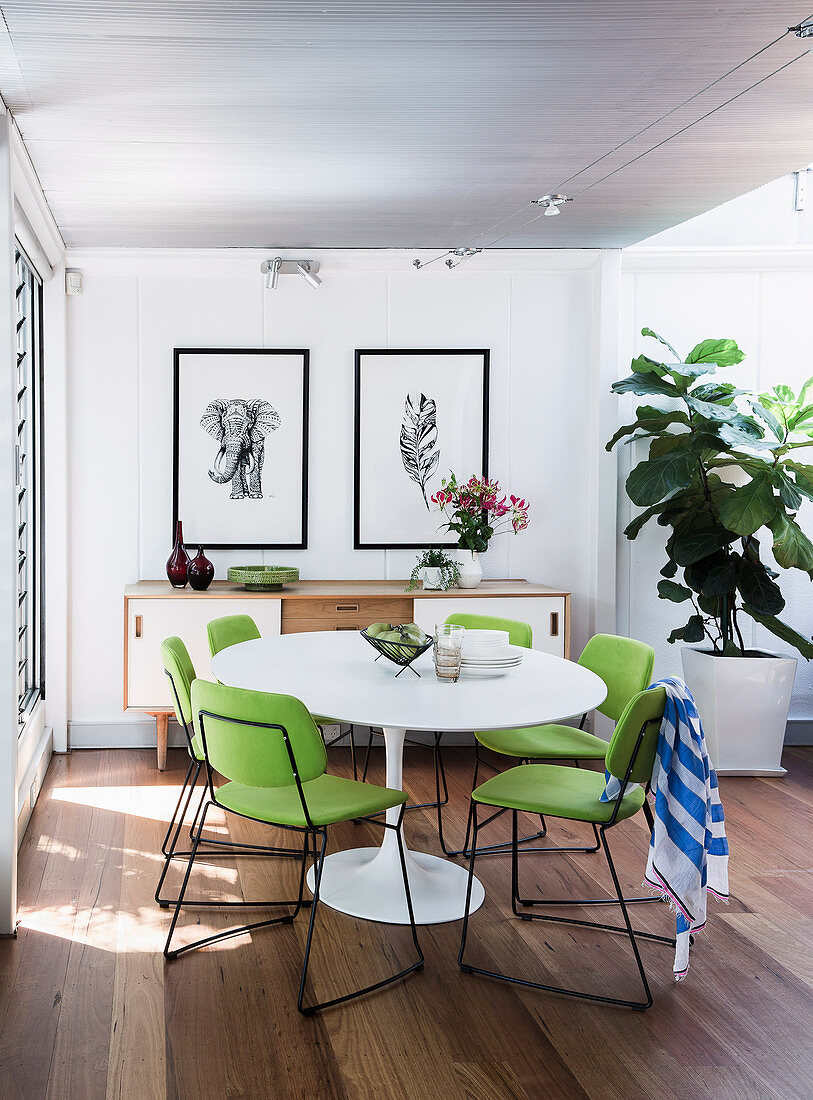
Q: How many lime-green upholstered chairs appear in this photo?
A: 6